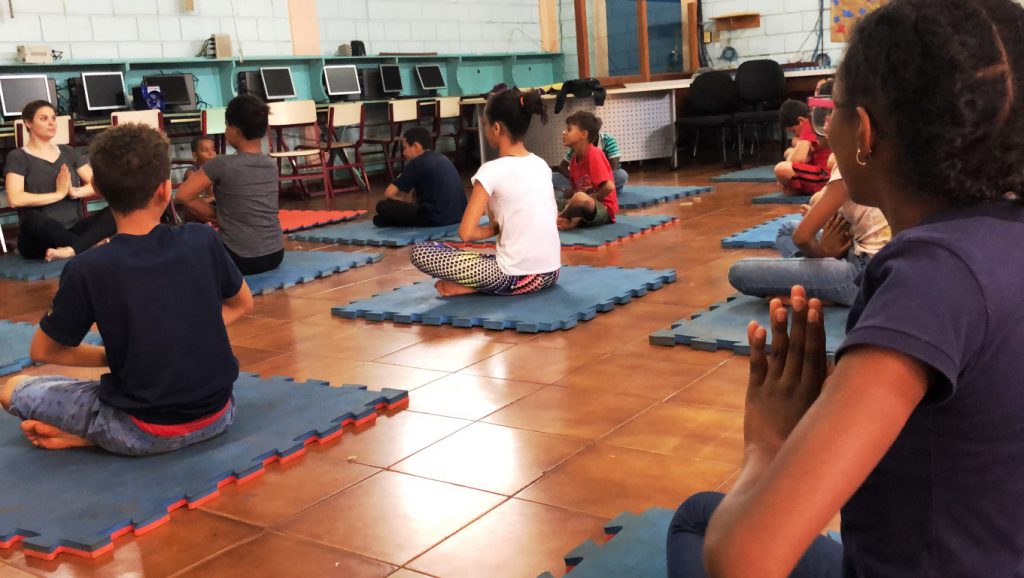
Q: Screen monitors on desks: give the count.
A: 7